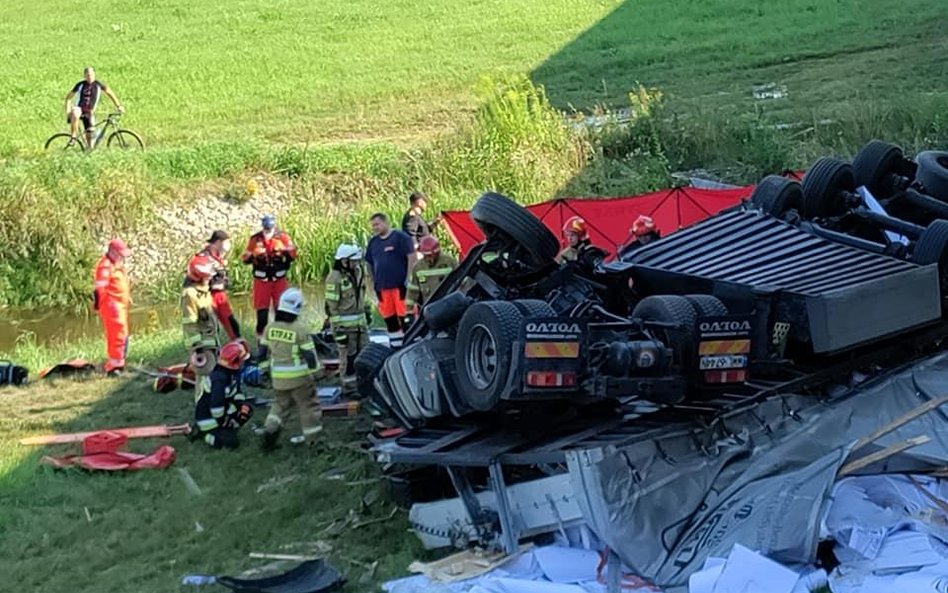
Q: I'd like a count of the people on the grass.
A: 13